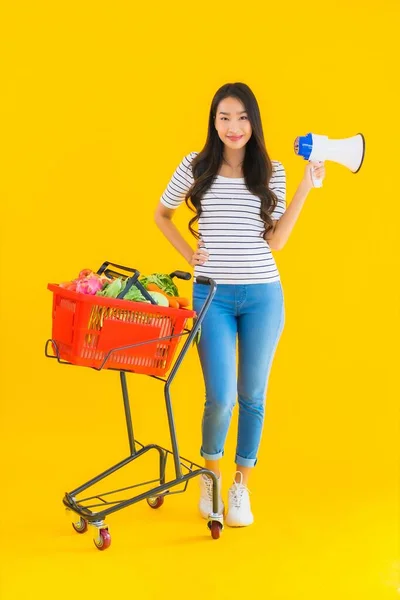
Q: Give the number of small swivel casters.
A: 4